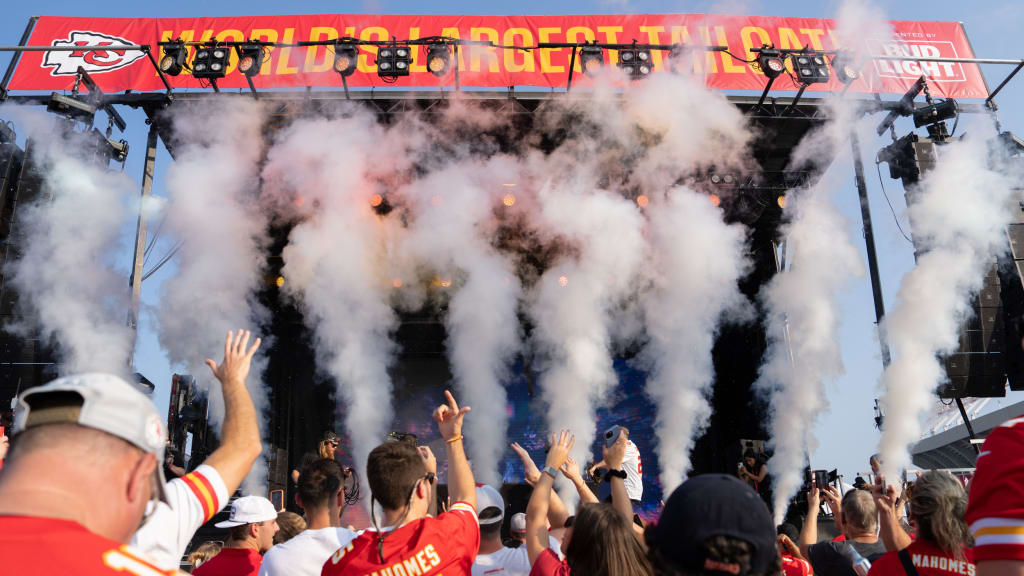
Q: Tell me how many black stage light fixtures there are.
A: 12